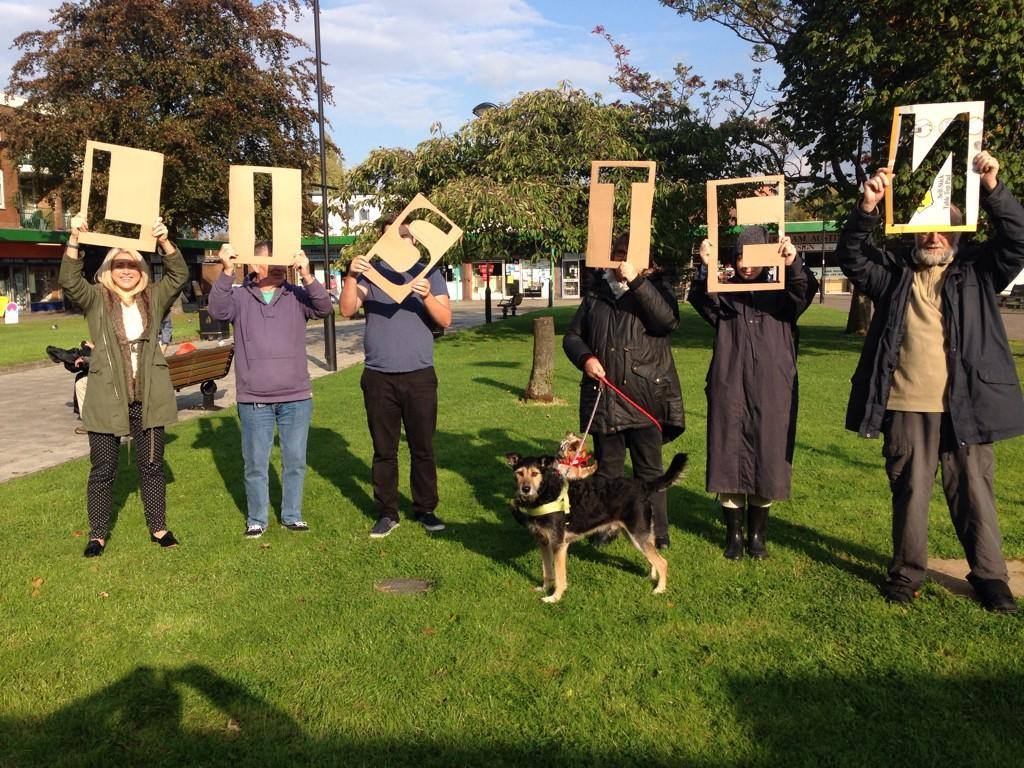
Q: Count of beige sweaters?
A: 1